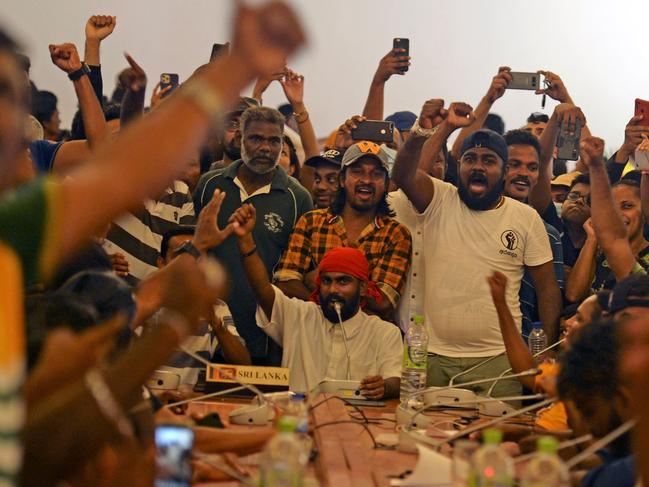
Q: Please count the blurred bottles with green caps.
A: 3